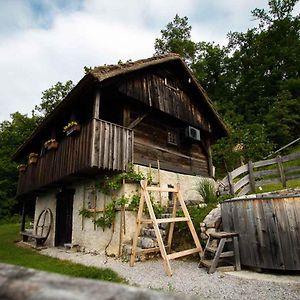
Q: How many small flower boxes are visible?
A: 4